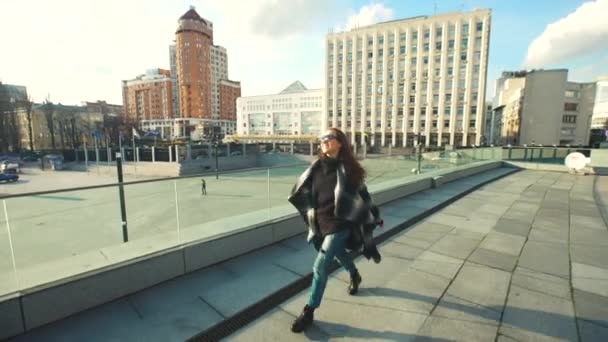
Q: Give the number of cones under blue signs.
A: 0